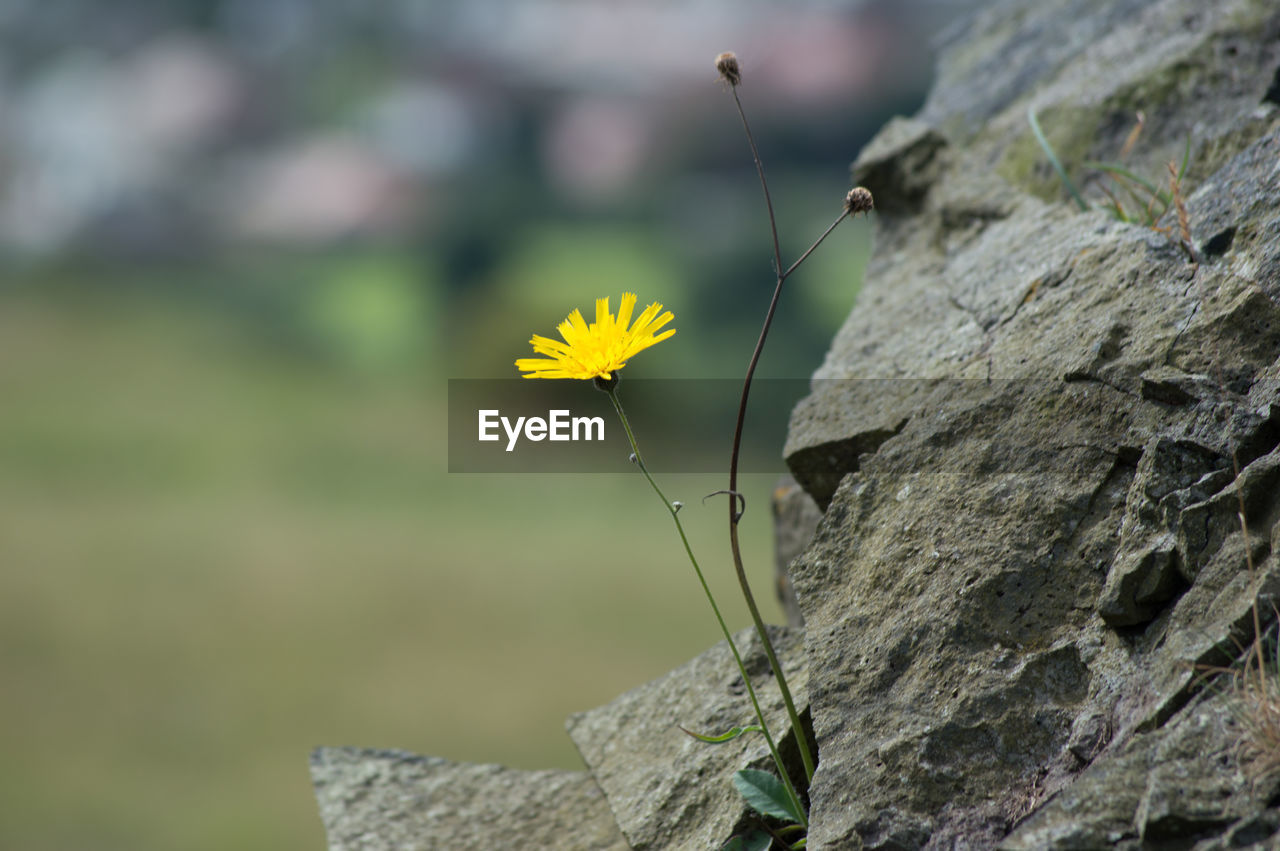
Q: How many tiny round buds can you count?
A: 2